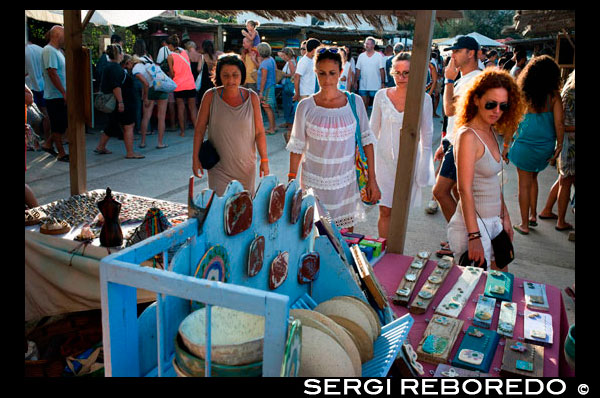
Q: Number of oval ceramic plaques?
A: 7